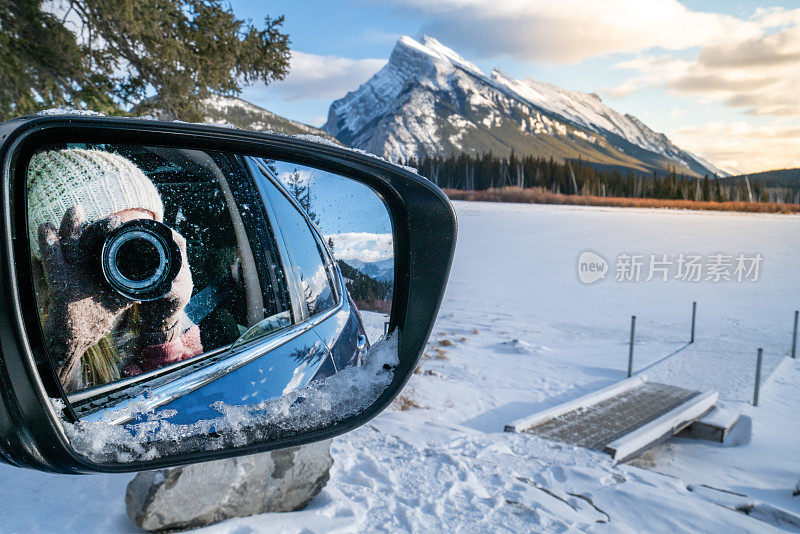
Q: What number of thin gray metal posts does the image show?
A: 4